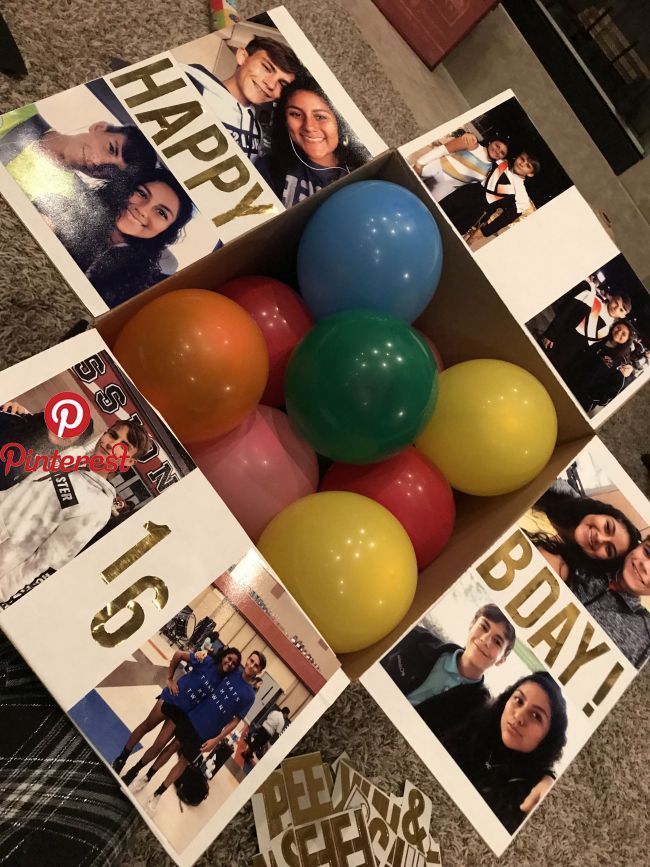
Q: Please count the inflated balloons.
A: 9